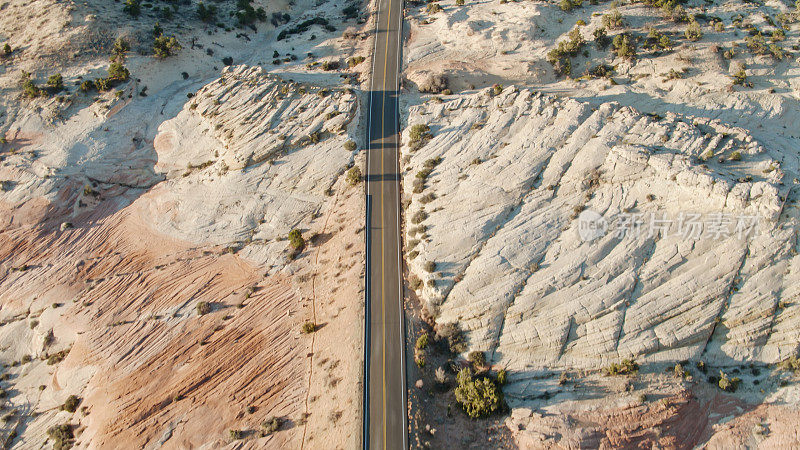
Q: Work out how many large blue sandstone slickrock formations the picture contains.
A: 0